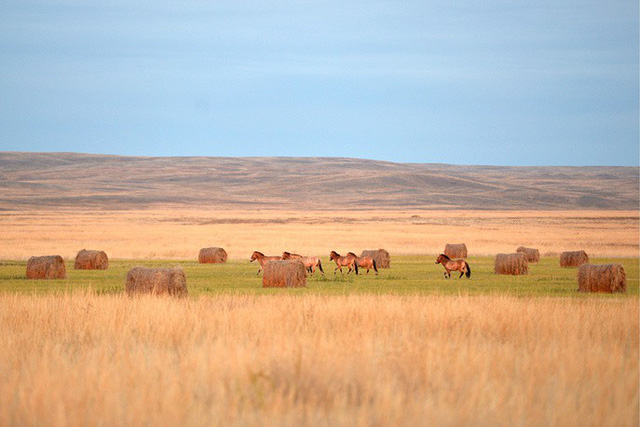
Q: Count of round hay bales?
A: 11